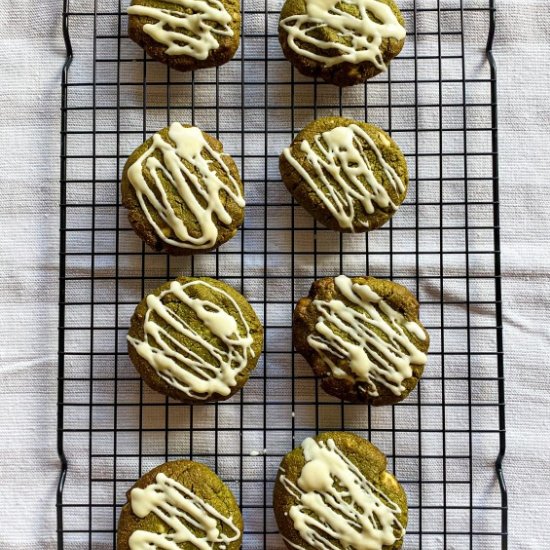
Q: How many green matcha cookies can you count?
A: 8